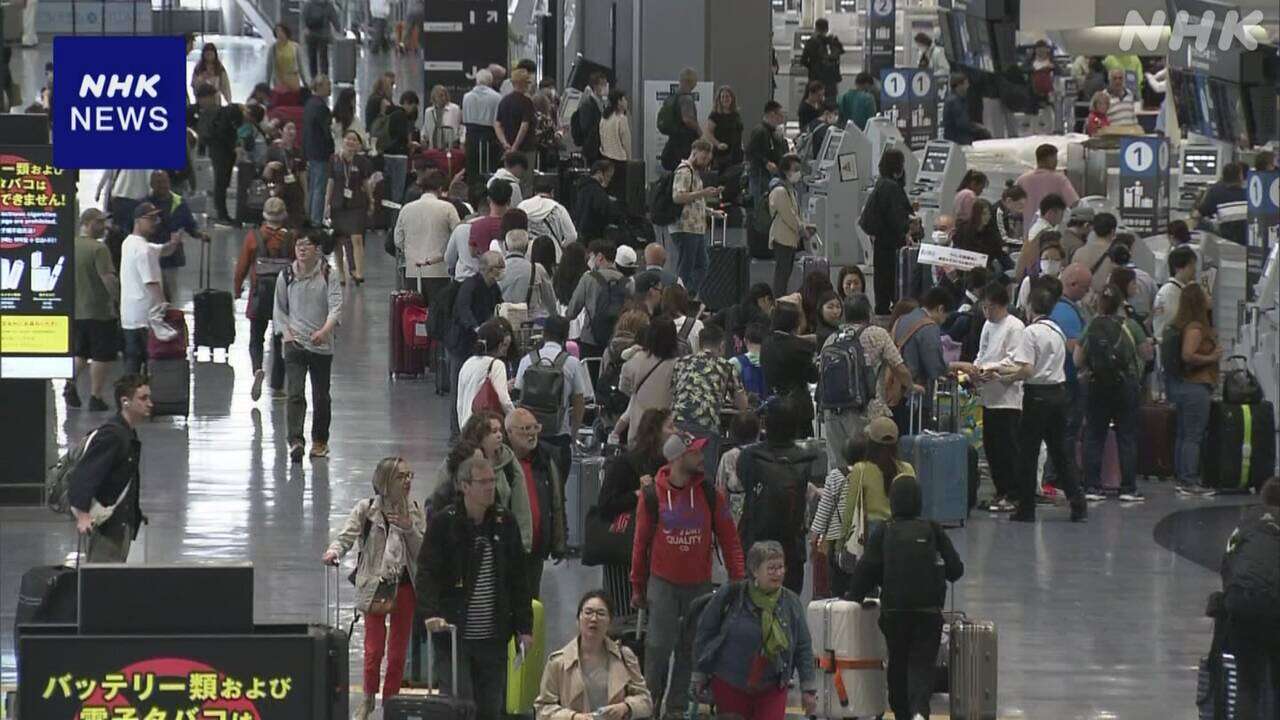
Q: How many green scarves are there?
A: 1